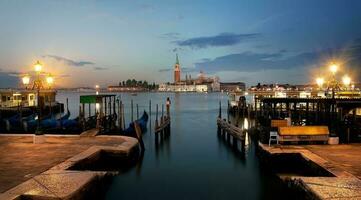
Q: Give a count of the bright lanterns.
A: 6